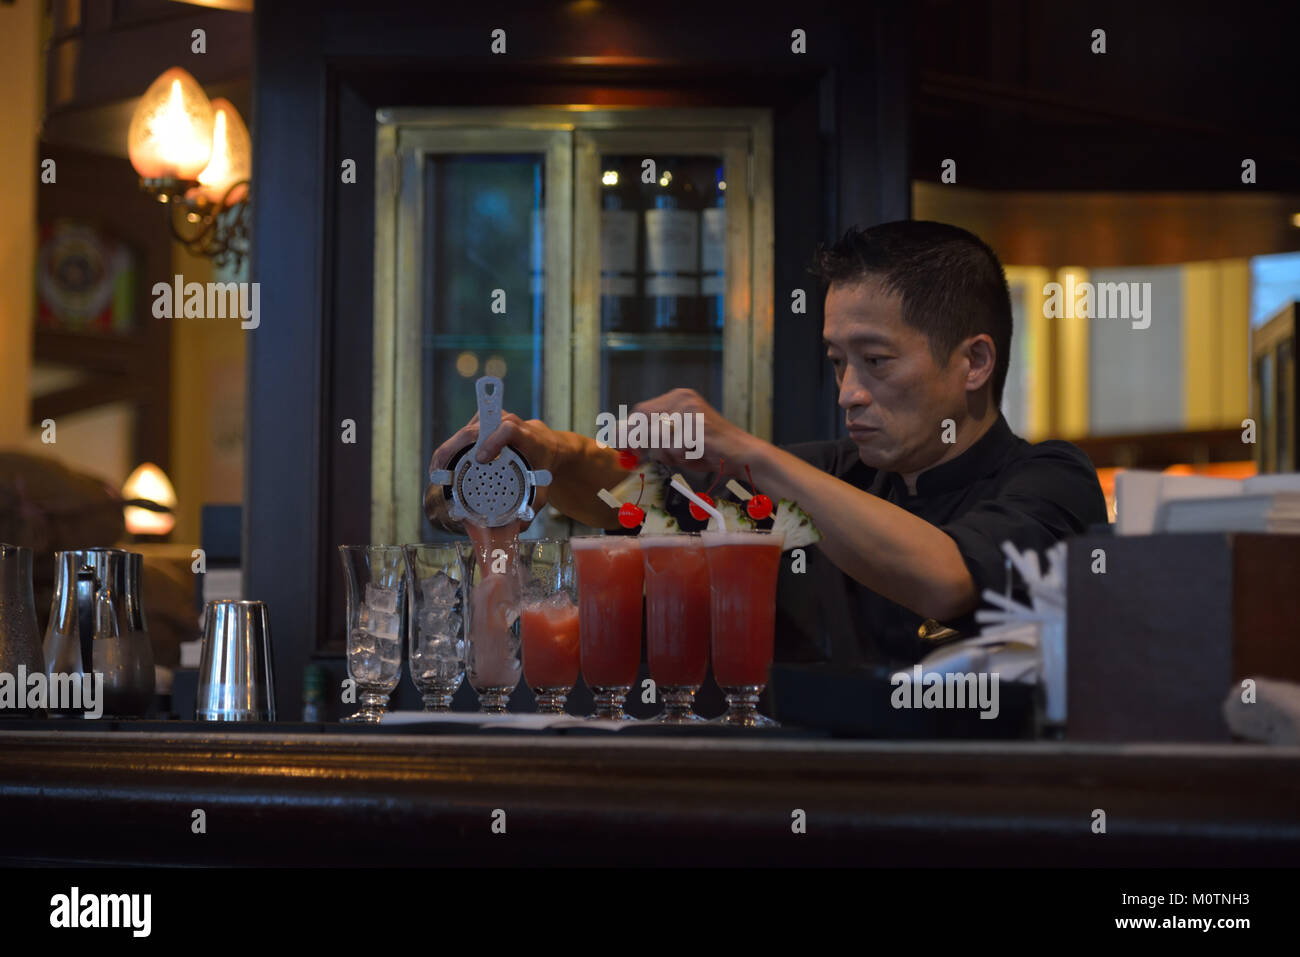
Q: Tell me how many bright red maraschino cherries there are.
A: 4